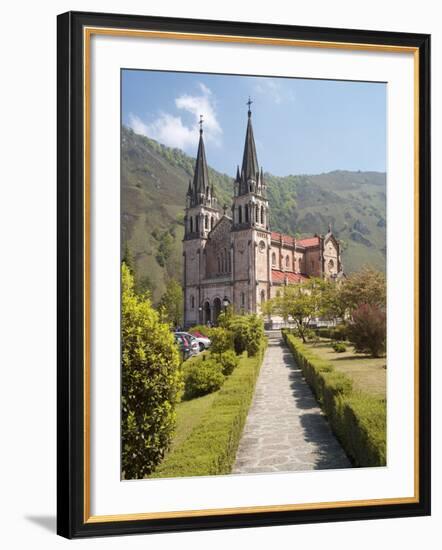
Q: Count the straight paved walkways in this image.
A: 1